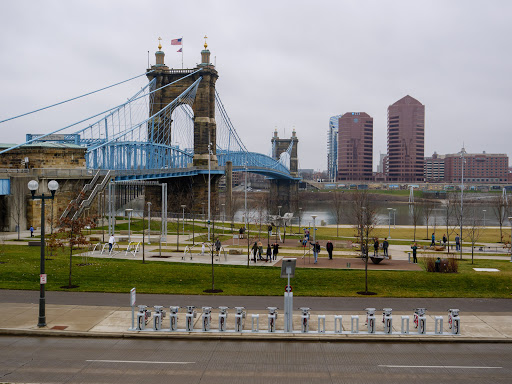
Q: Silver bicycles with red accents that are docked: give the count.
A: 13